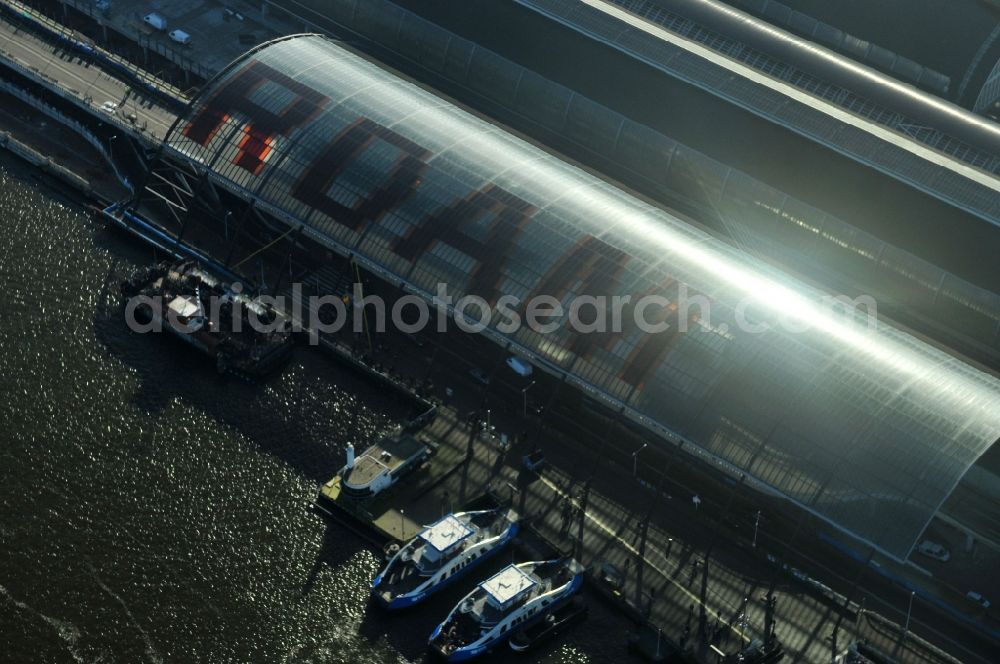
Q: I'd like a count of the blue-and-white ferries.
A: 2